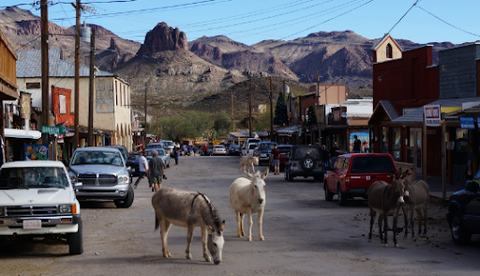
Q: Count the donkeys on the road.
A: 5